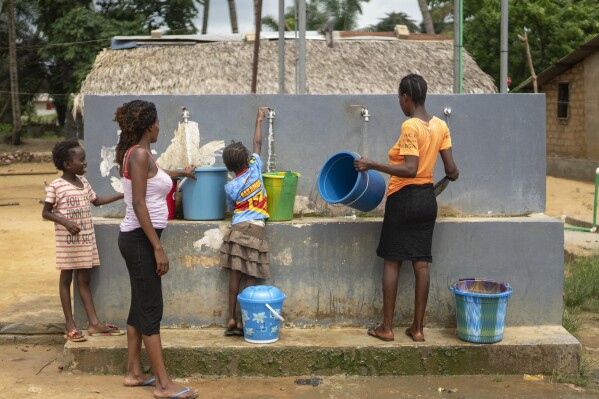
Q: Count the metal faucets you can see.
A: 4